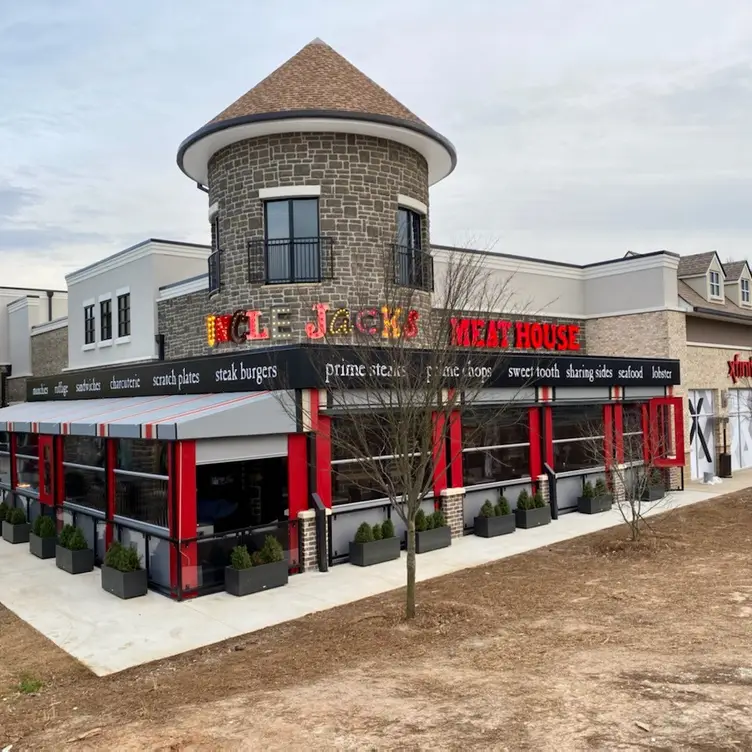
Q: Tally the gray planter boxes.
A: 12